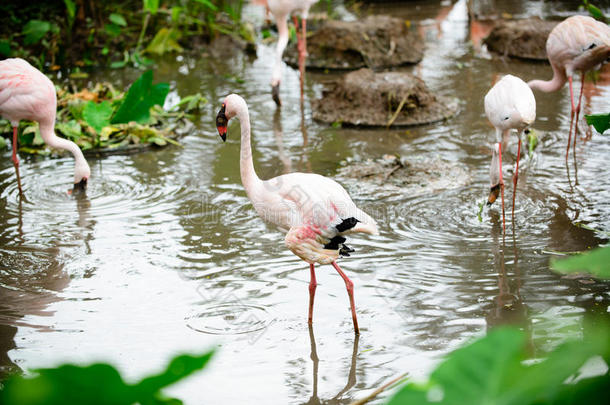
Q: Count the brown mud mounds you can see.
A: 3